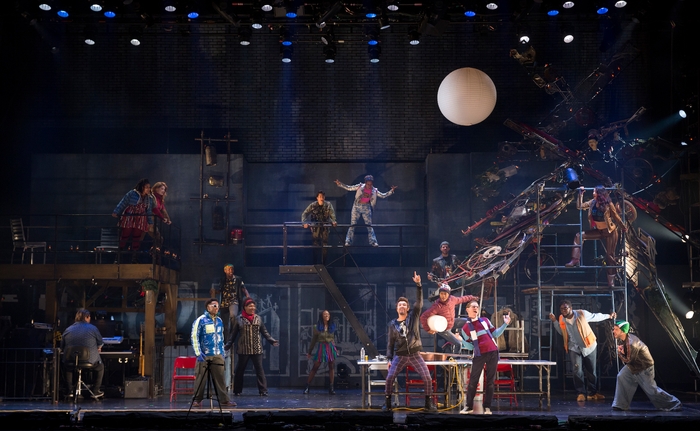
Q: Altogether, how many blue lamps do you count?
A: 10